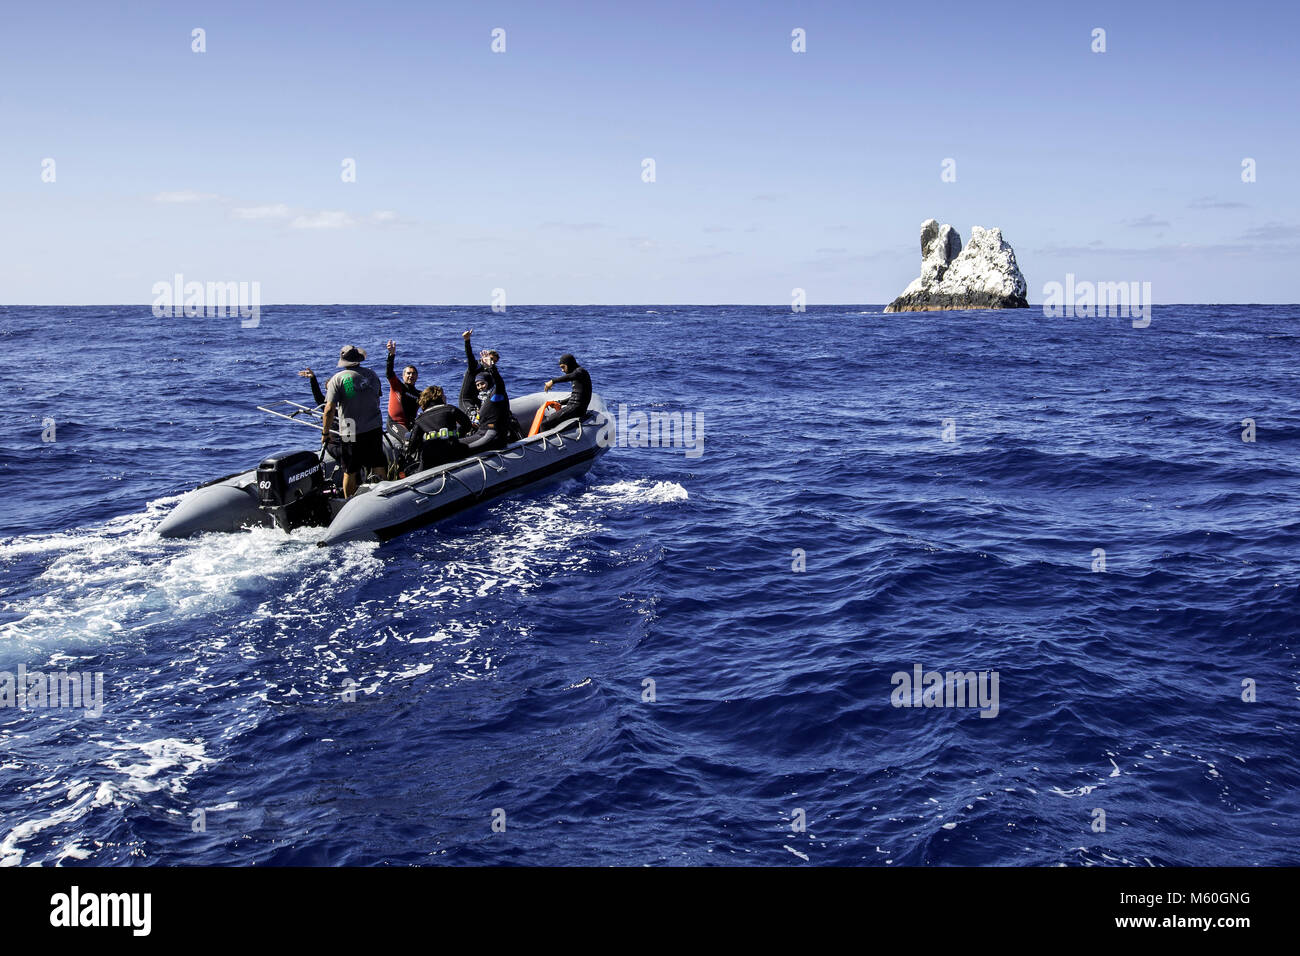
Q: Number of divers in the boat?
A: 6